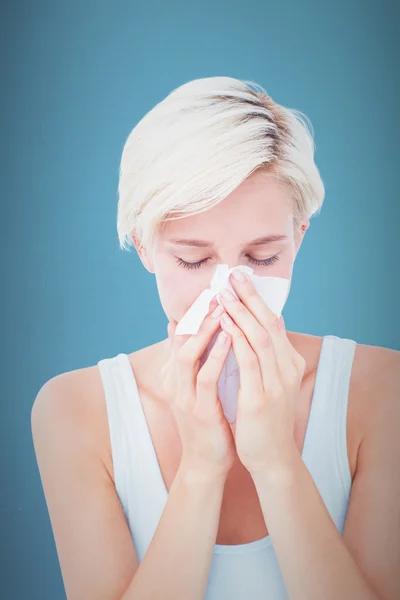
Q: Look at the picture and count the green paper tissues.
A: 0